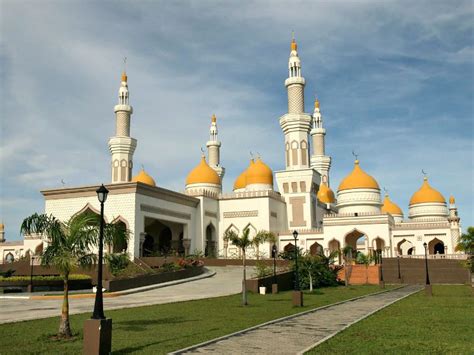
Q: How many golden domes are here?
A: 8